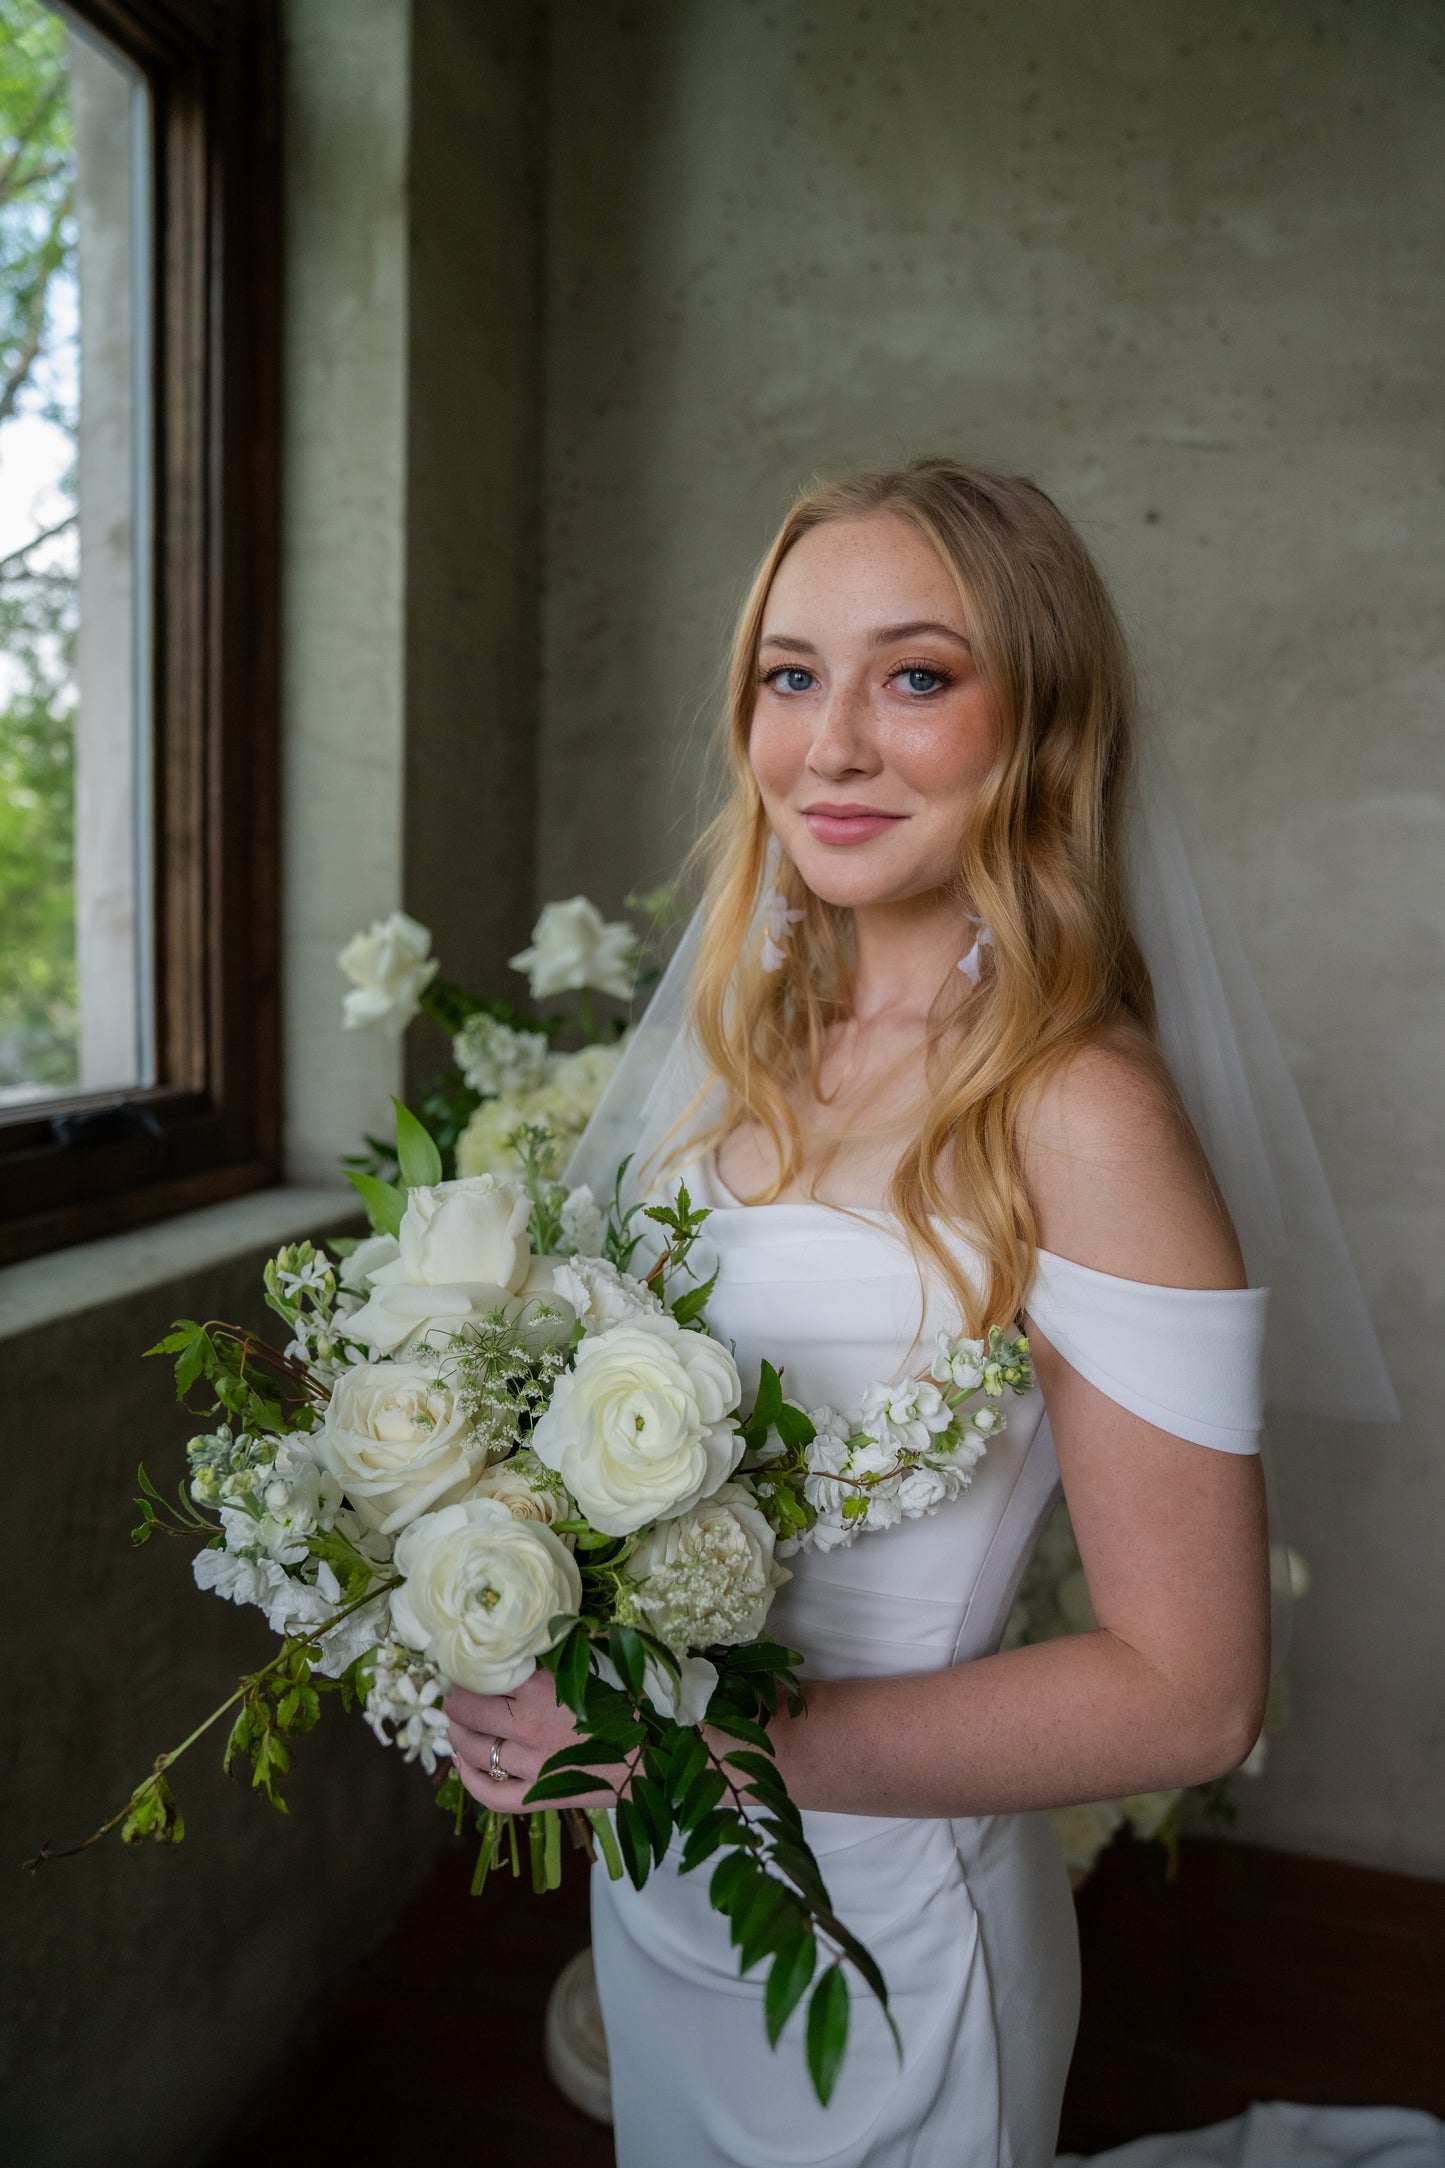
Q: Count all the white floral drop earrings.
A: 2